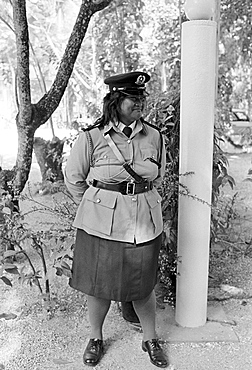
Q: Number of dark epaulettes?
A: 2